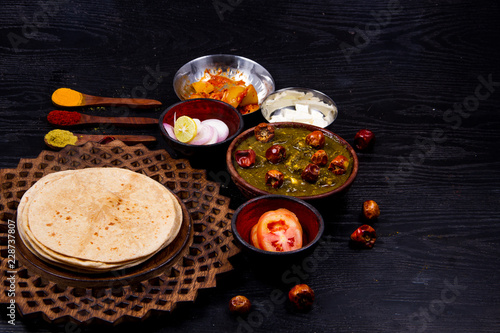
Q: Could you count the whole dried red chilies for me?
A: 13